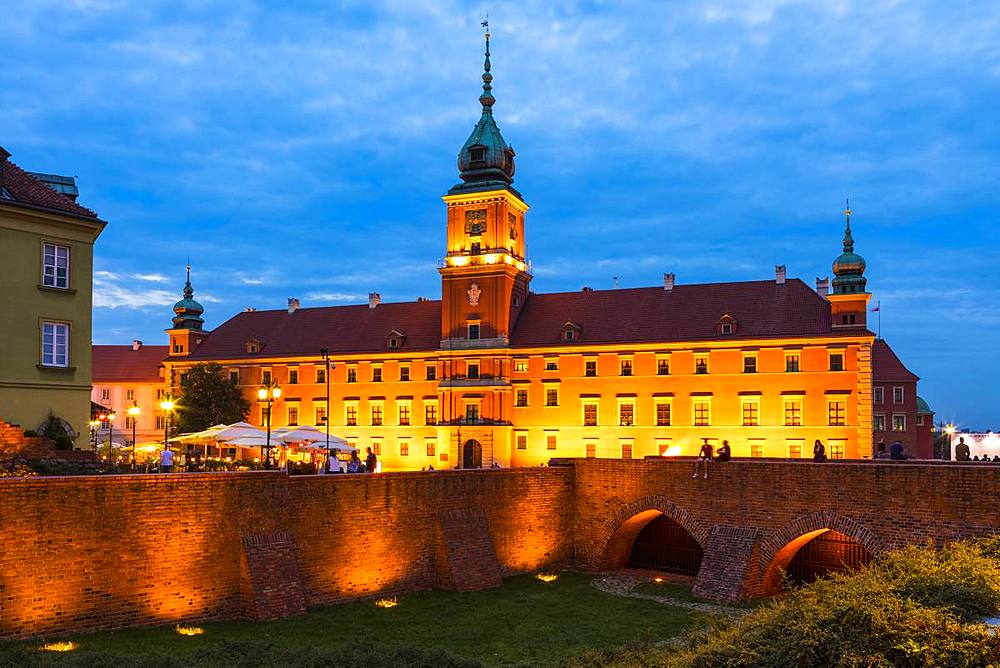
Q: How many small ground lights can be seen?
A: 5